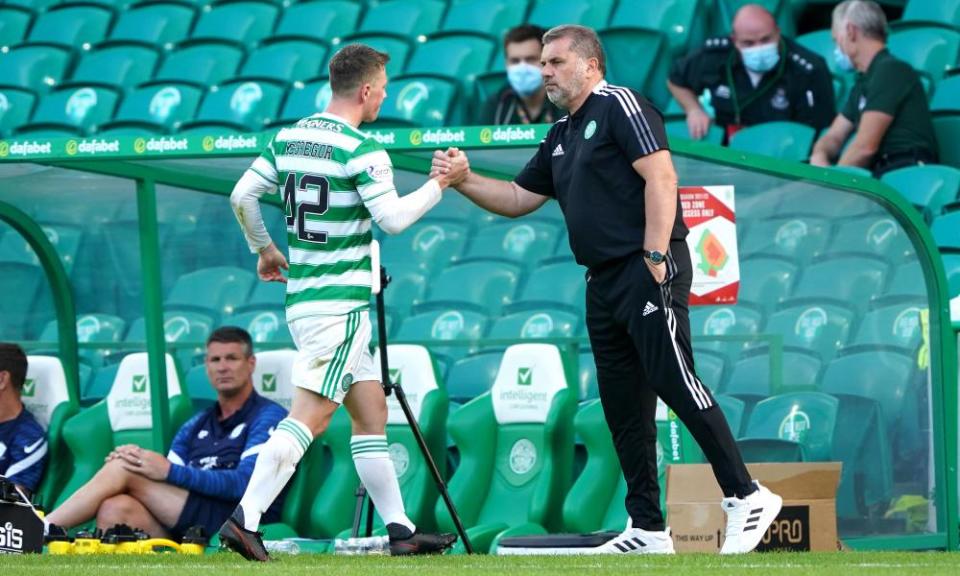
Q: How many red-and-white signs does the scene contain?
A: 1